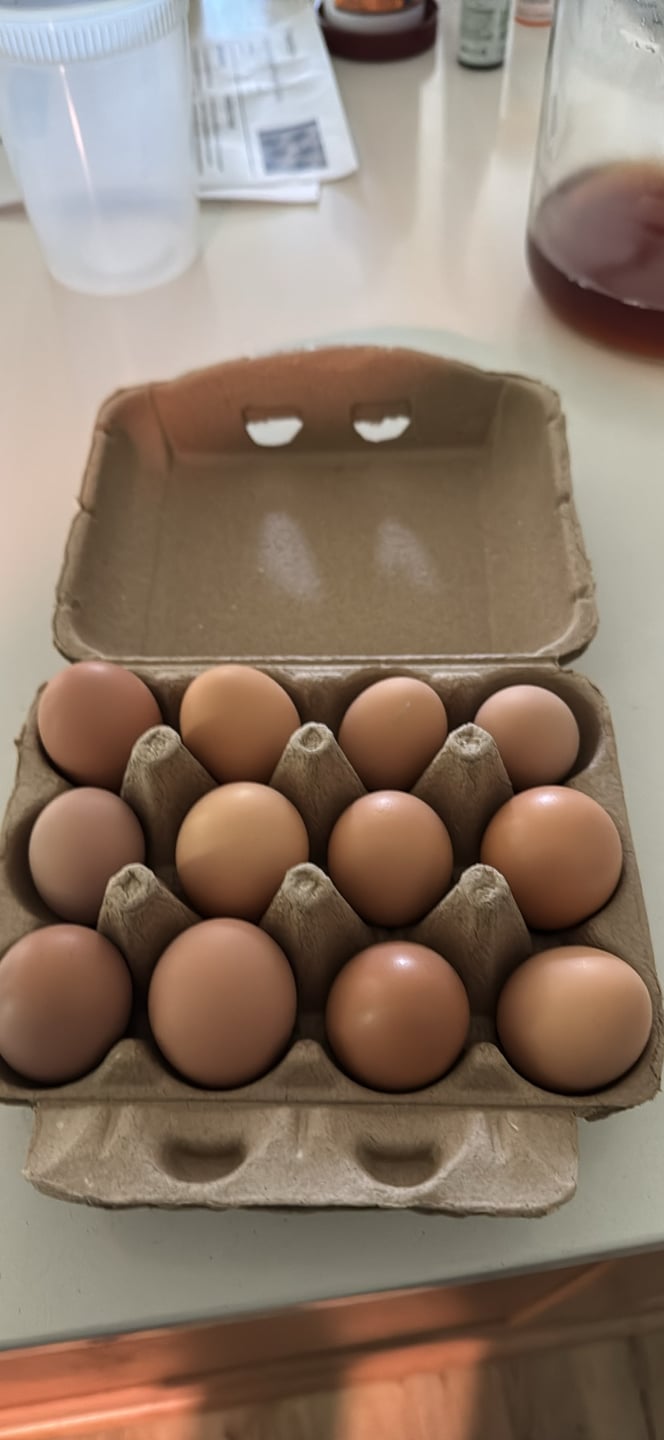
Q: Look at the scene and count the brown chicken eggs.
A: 12